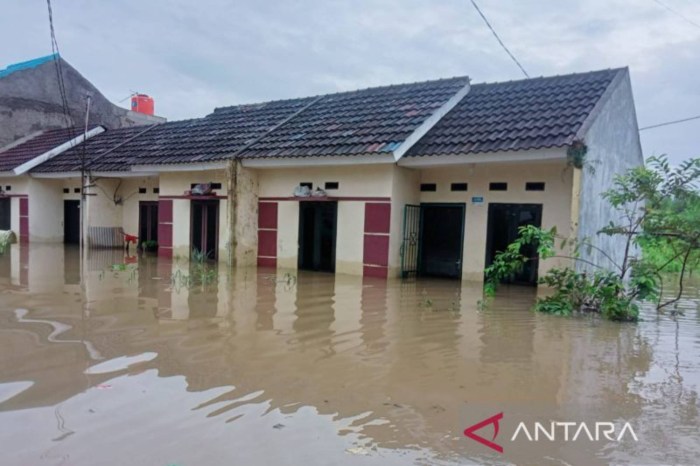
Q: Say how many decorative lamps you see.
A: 0